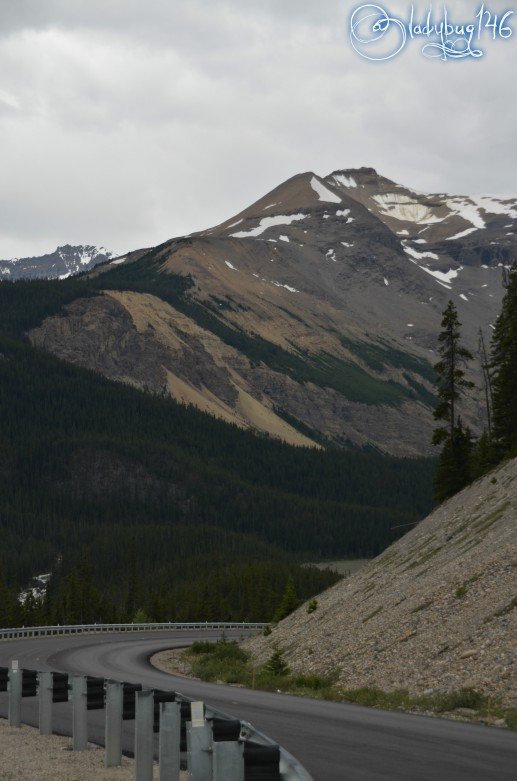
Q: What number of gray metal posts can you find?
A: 8